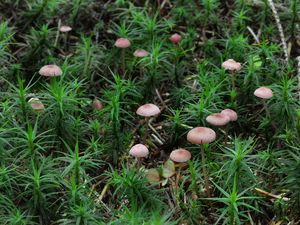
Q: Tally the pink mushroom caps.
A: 15